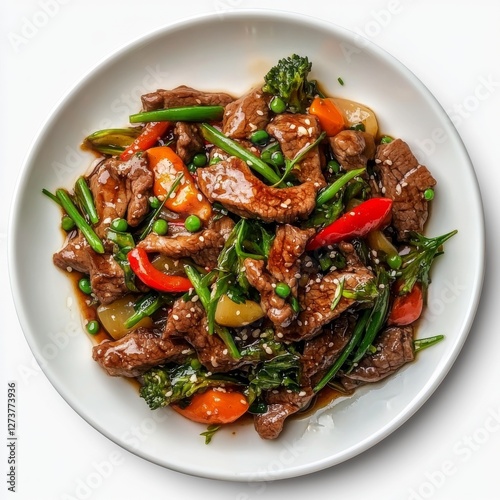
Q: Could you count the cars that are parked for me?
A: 0